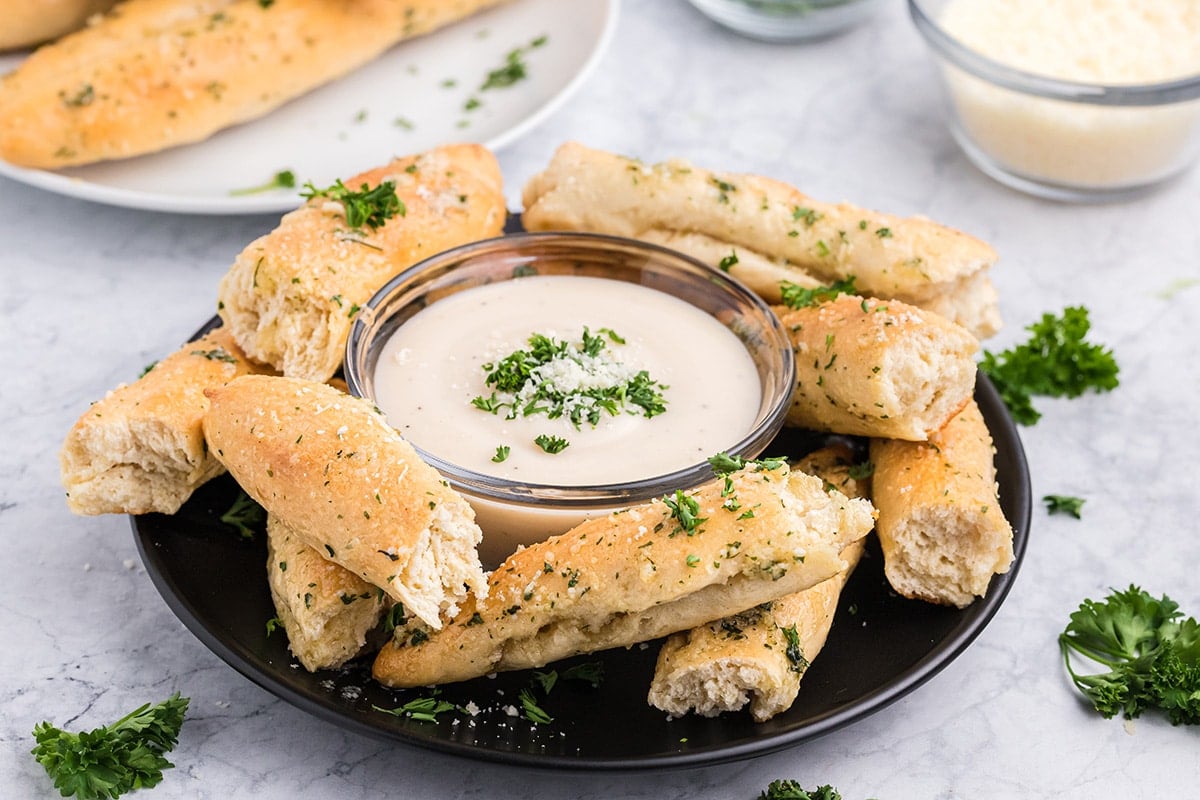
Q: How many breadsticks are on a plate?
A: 11